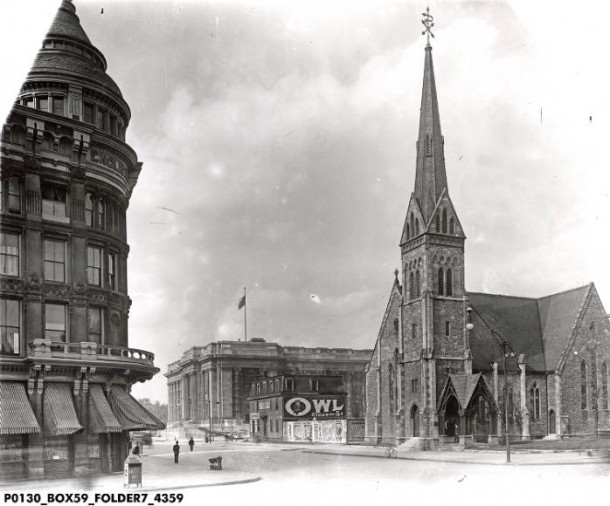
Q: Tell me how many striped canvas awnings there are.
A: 4